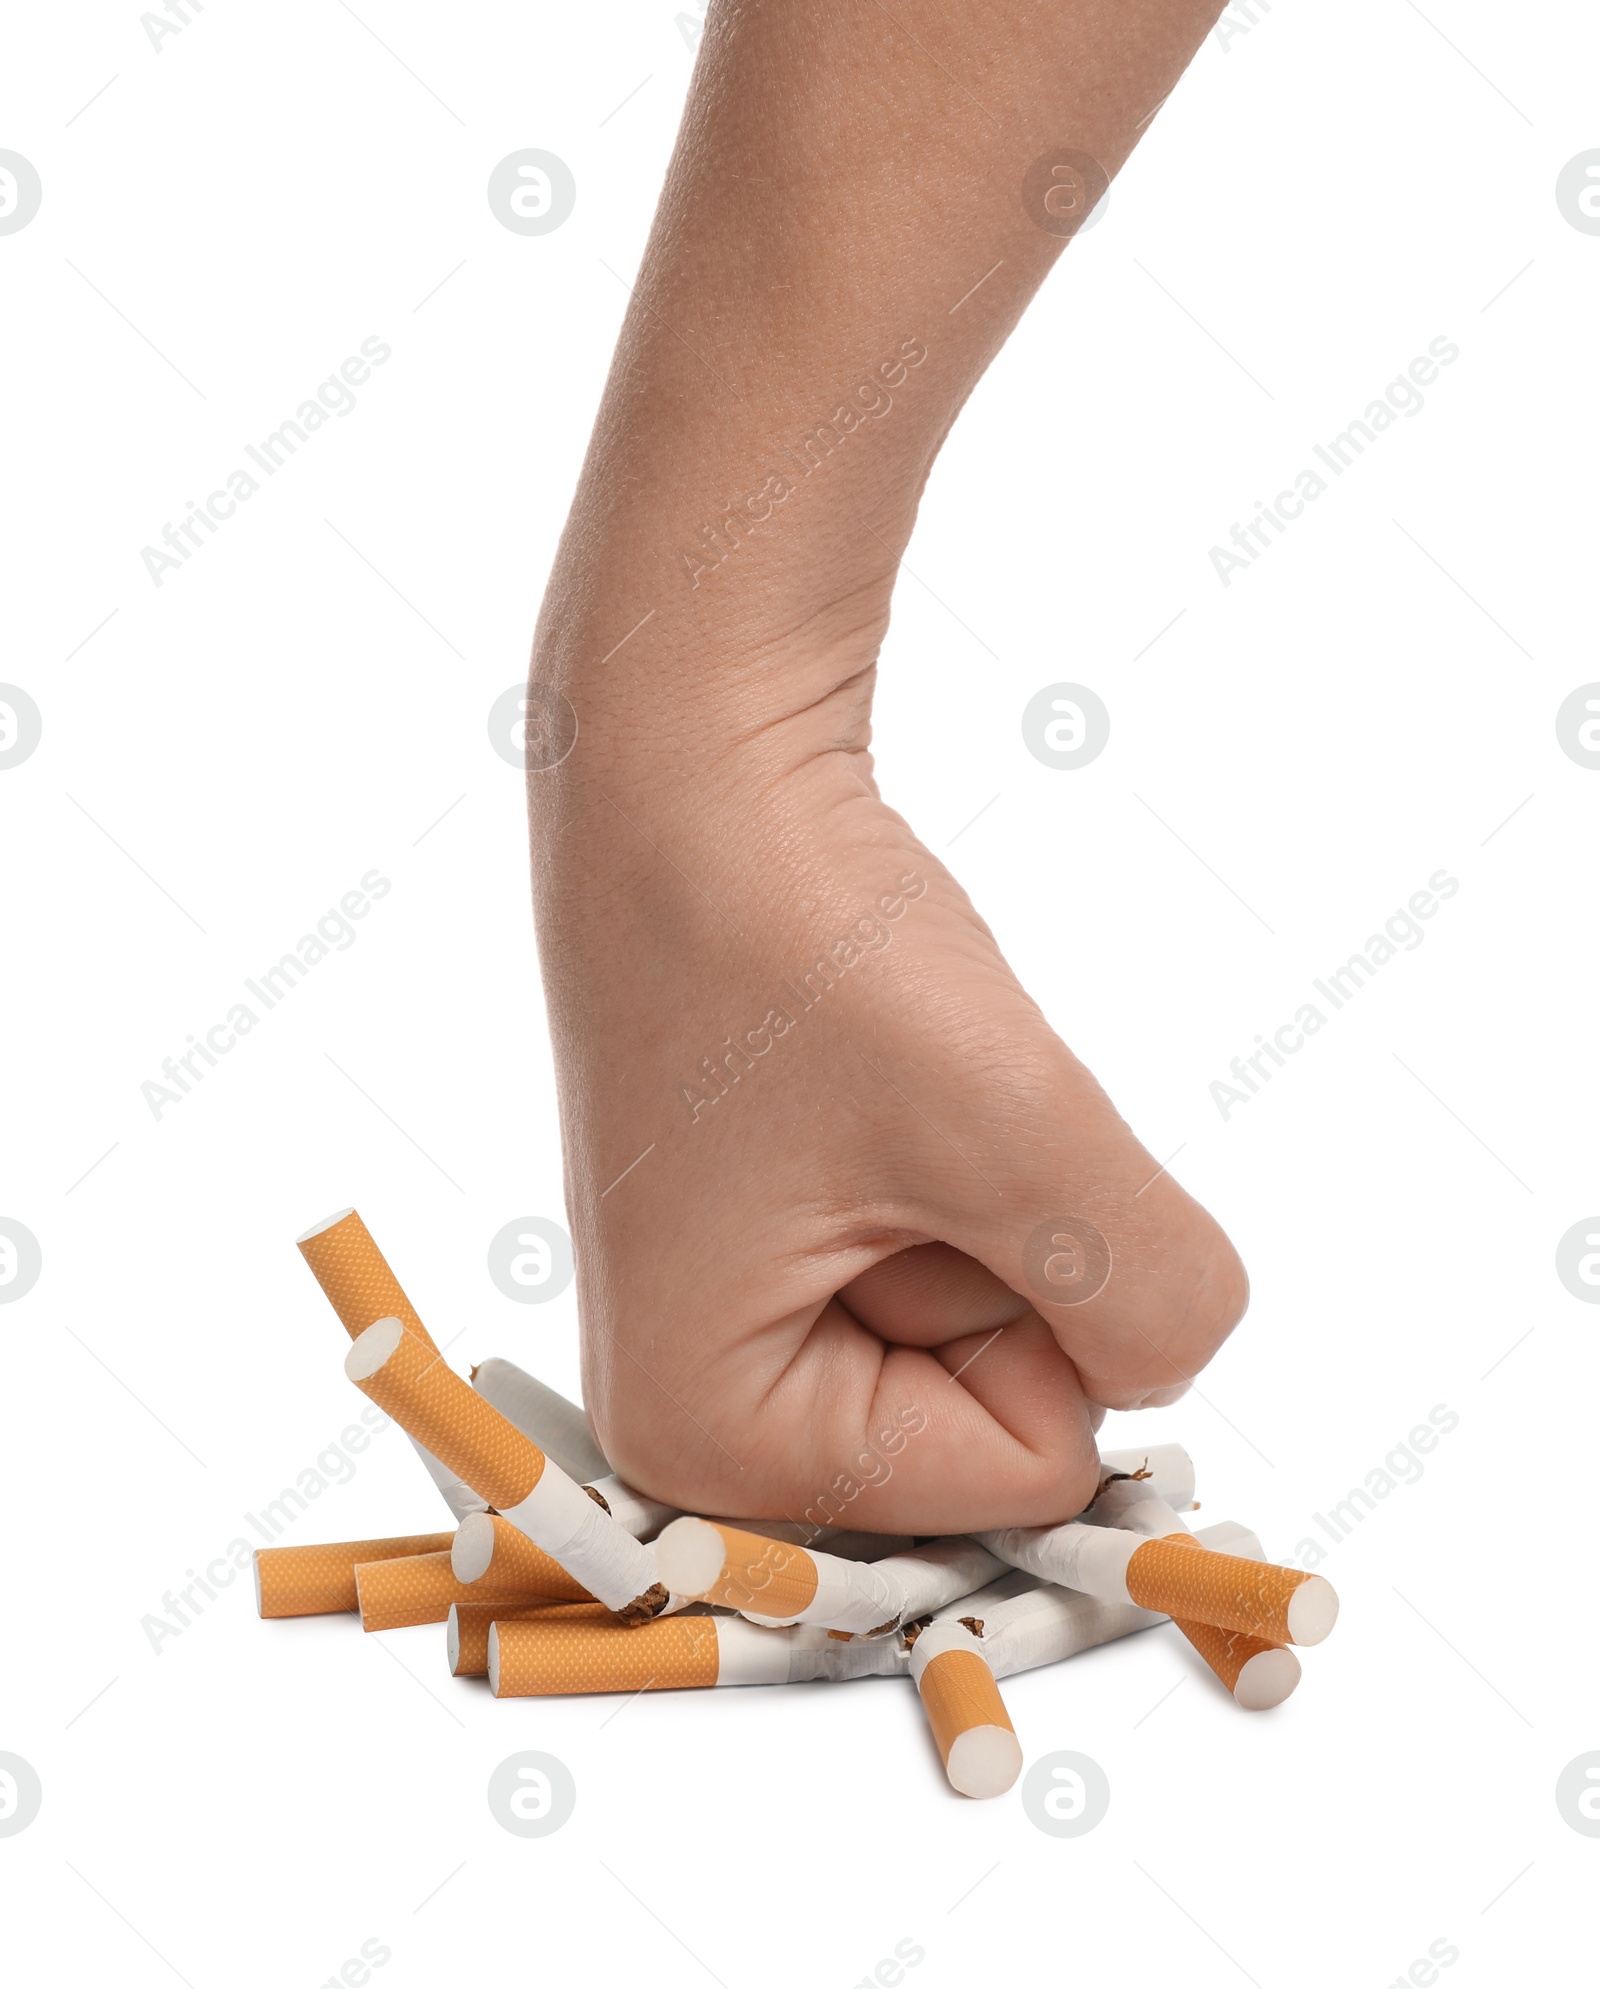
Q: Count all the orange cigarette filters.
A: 11